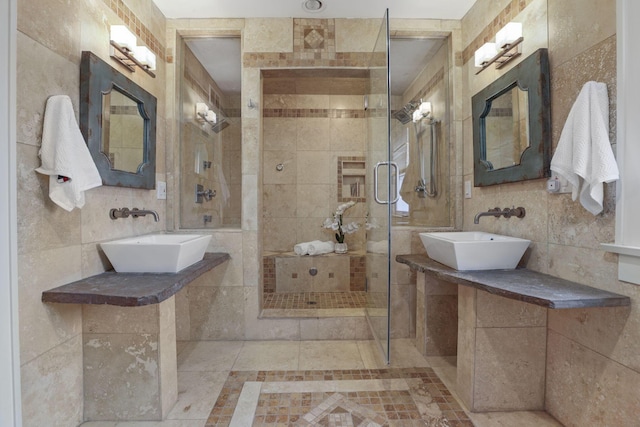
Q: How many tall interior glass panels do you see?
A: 3